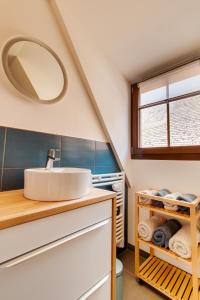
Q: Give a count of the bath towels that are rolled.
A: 3